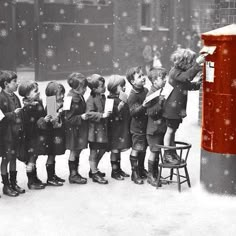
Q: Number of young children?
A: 9